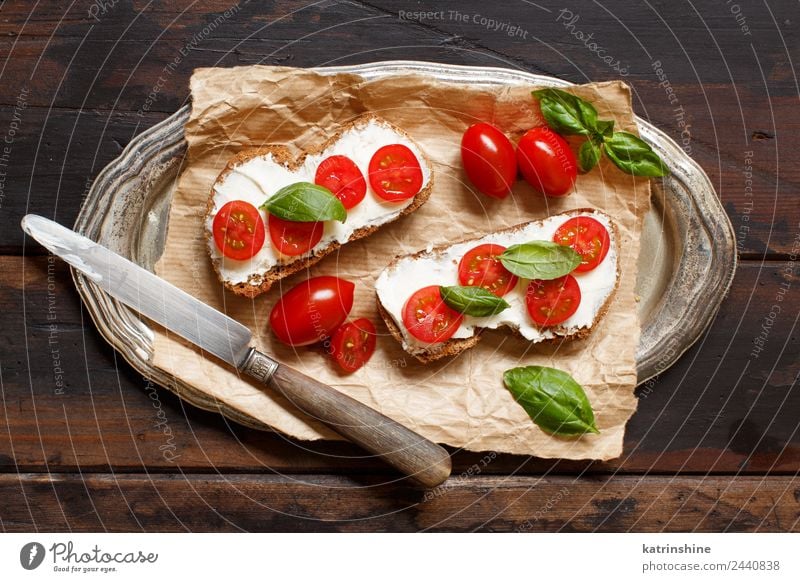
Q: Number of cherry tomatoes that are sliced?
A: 9